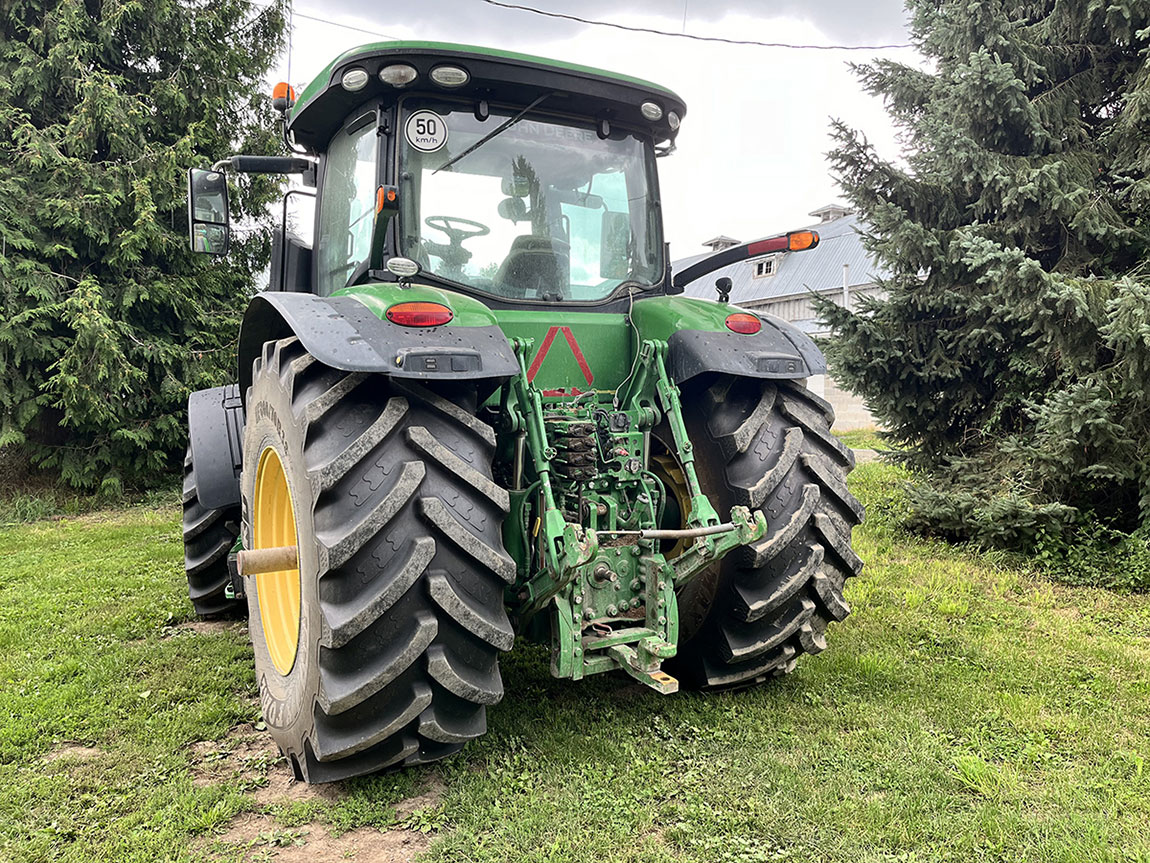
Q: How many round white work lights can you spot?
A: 6